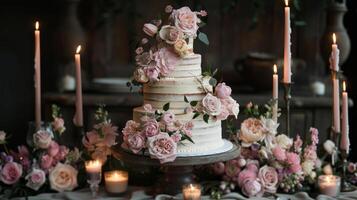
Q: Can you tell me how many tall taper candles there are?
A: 6